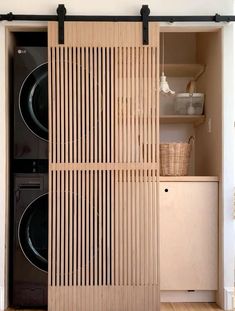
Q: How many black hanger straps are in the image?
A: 2